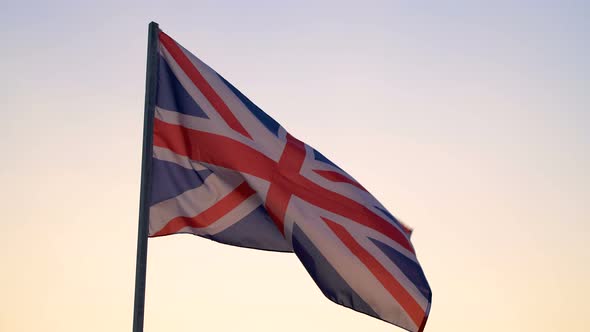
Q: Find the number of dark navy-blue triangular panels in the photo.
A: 8